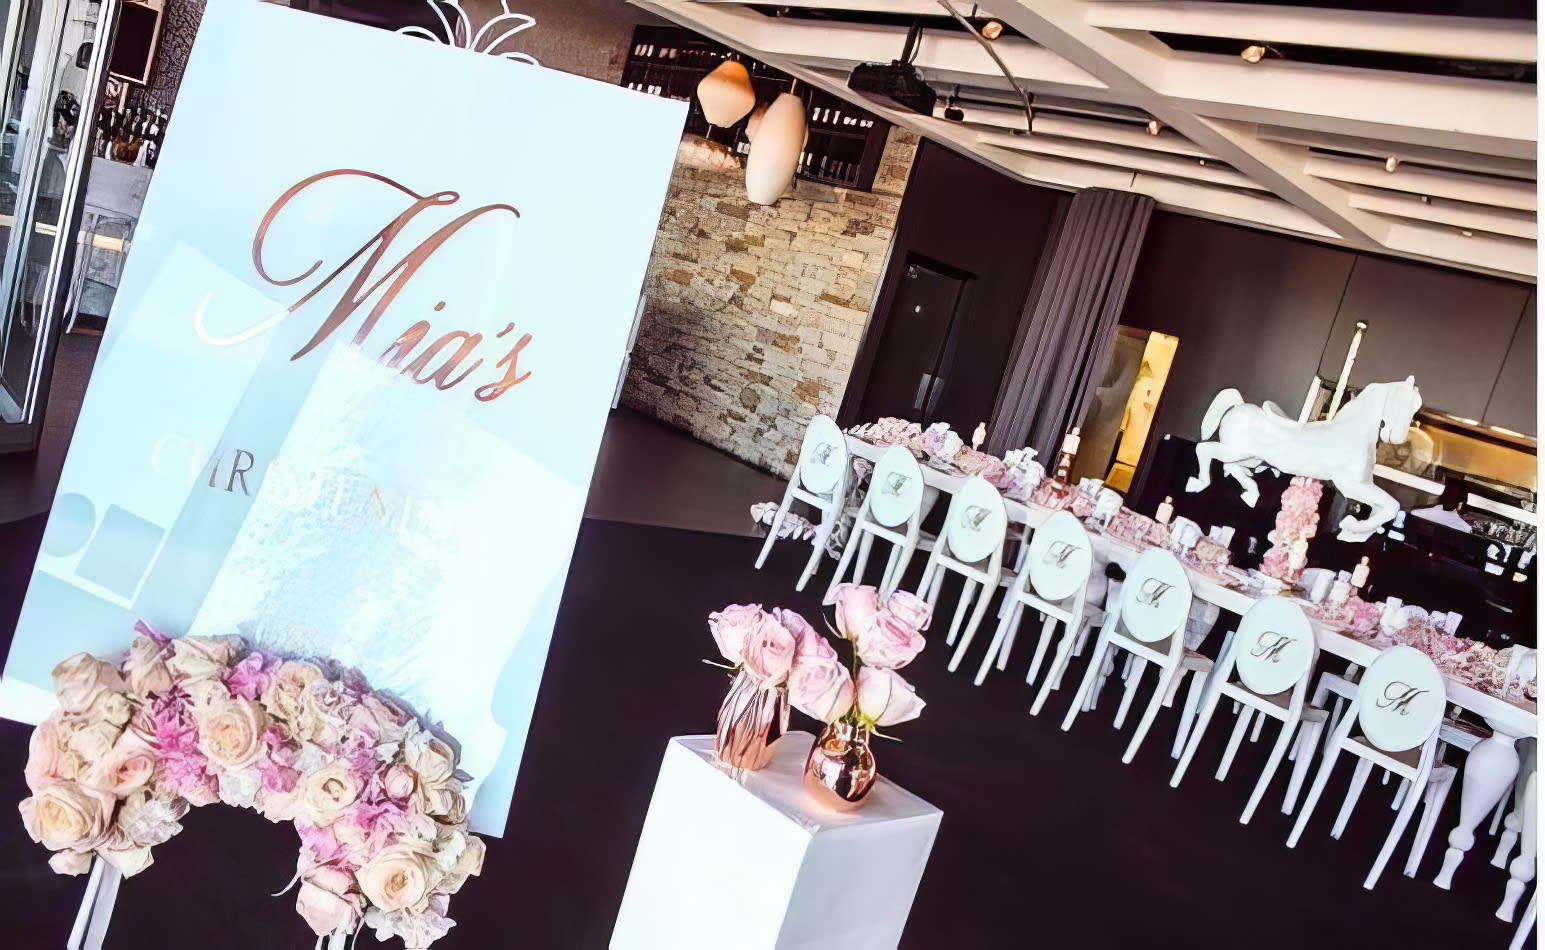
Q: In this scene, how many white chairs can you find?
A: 7